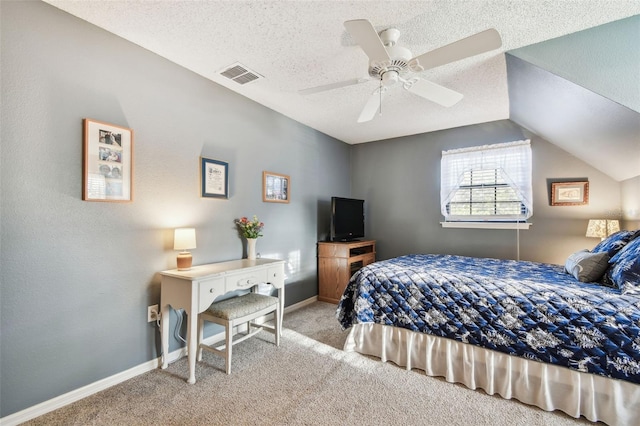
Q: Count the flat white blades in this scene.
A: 5